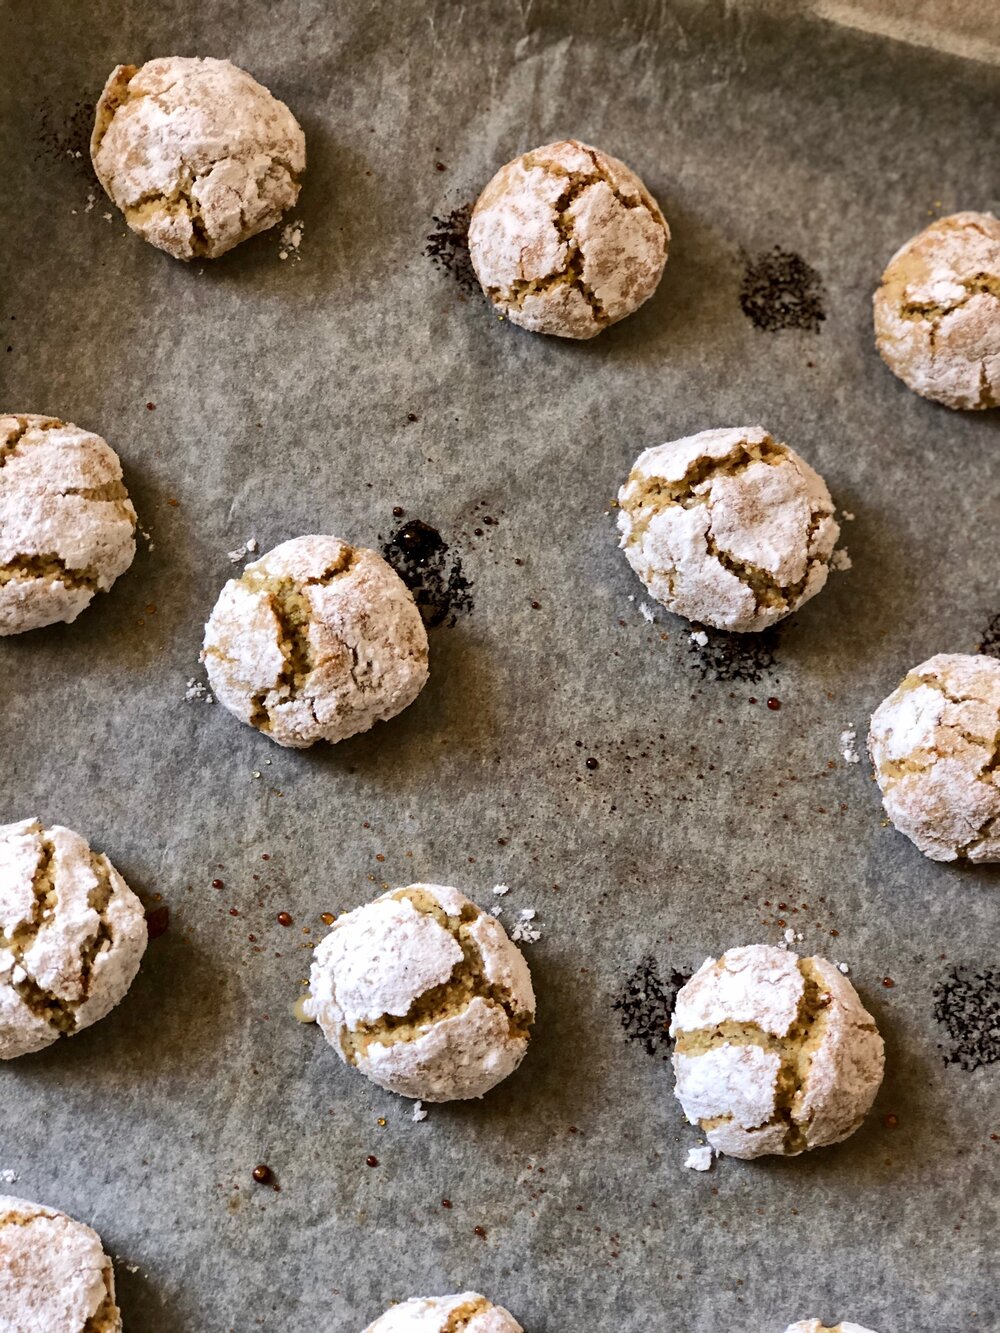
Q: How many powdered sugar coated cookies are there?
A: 13